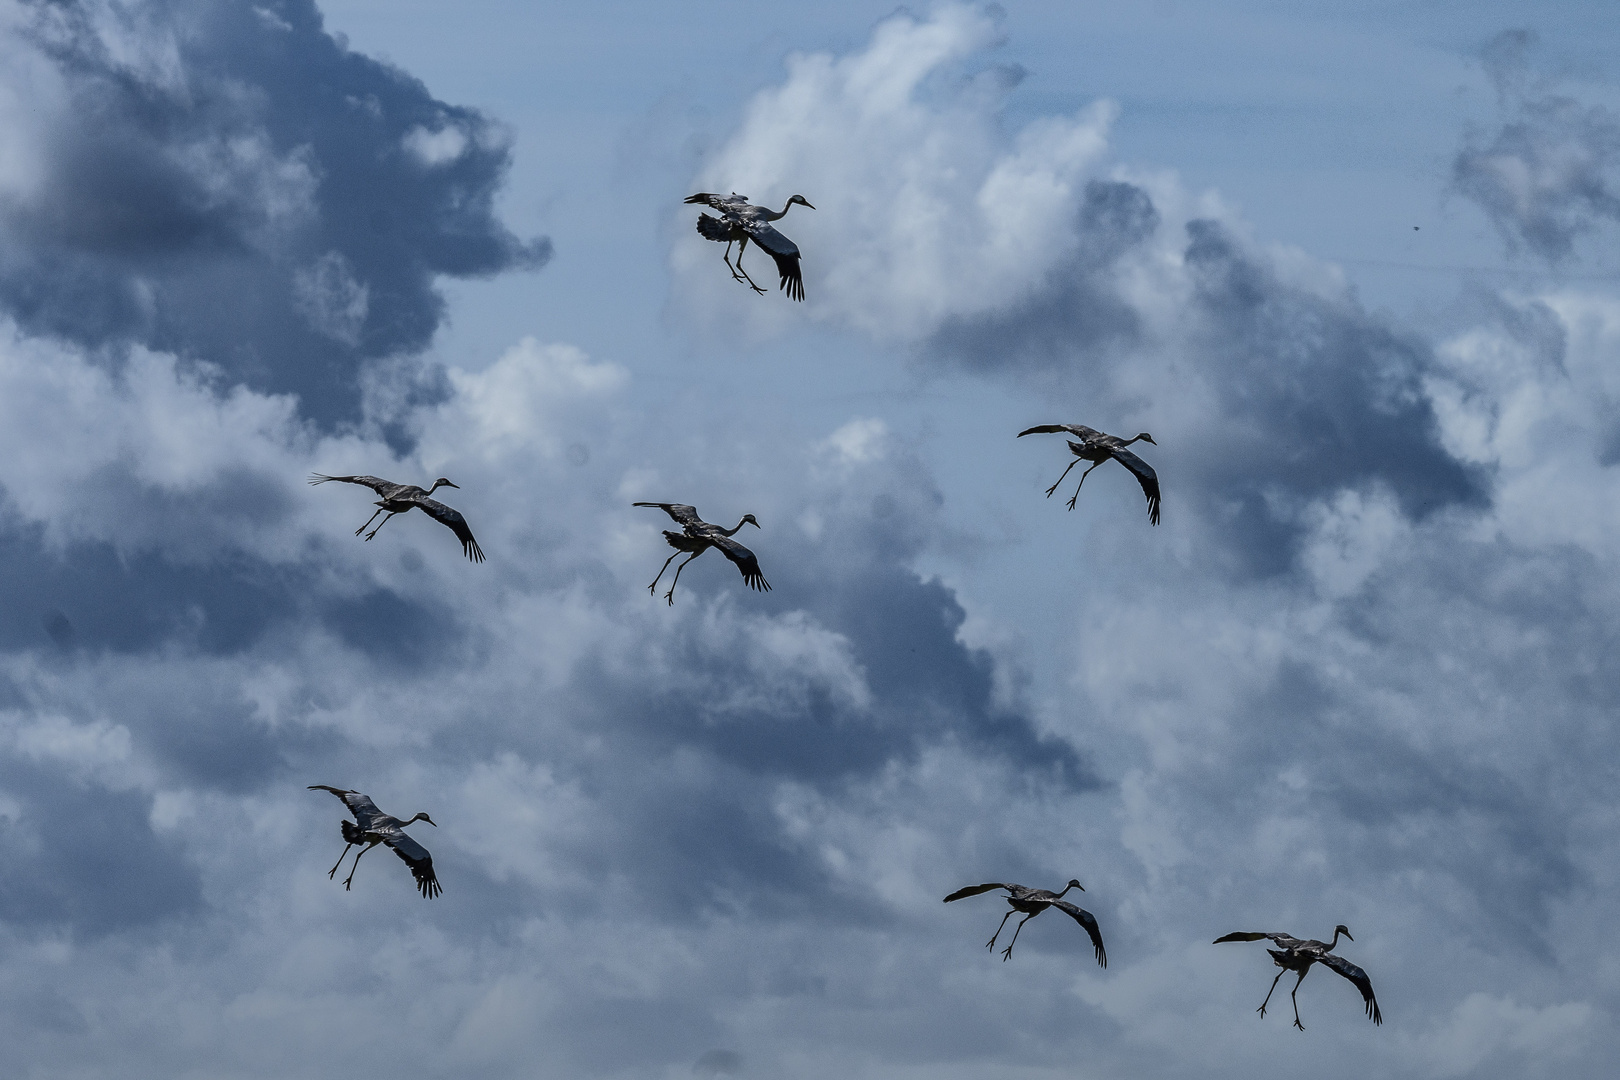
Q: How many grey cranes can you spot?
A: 7